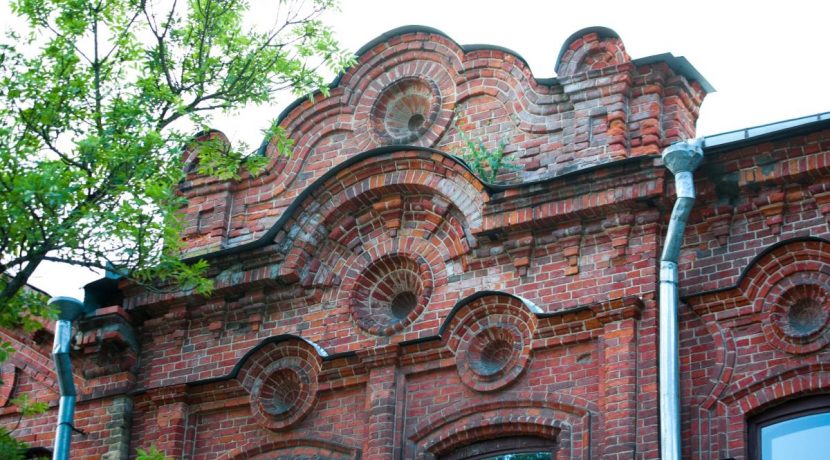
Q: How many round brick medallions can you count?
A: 5